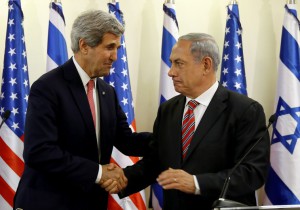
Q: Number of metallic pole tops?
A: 5